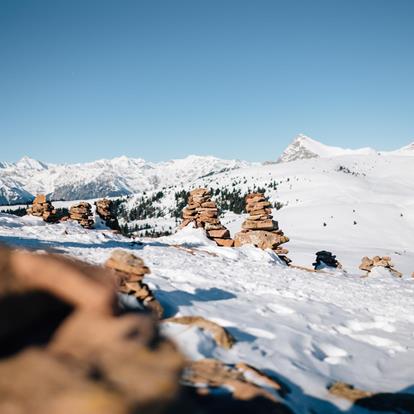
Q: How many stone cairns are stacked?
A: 8